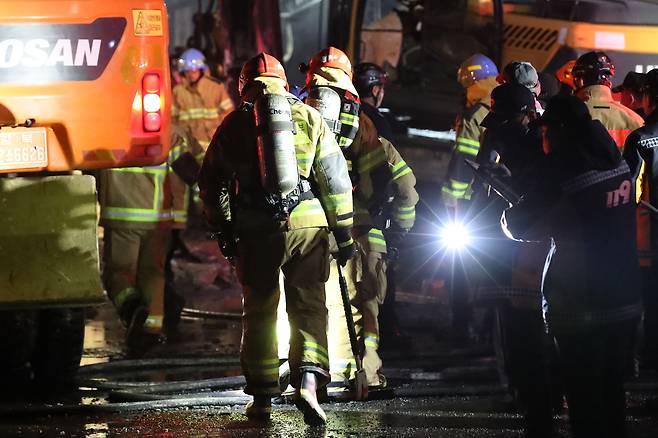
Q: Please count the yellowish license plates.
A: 1